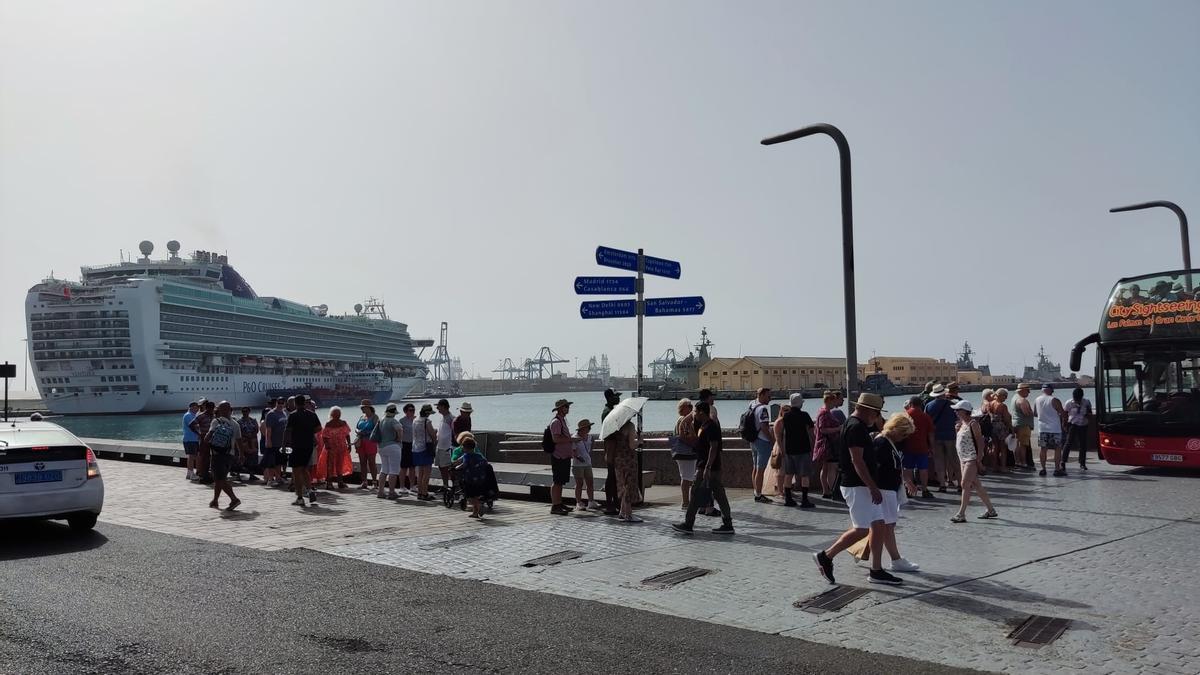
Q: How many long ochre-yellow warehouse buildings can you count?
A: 2